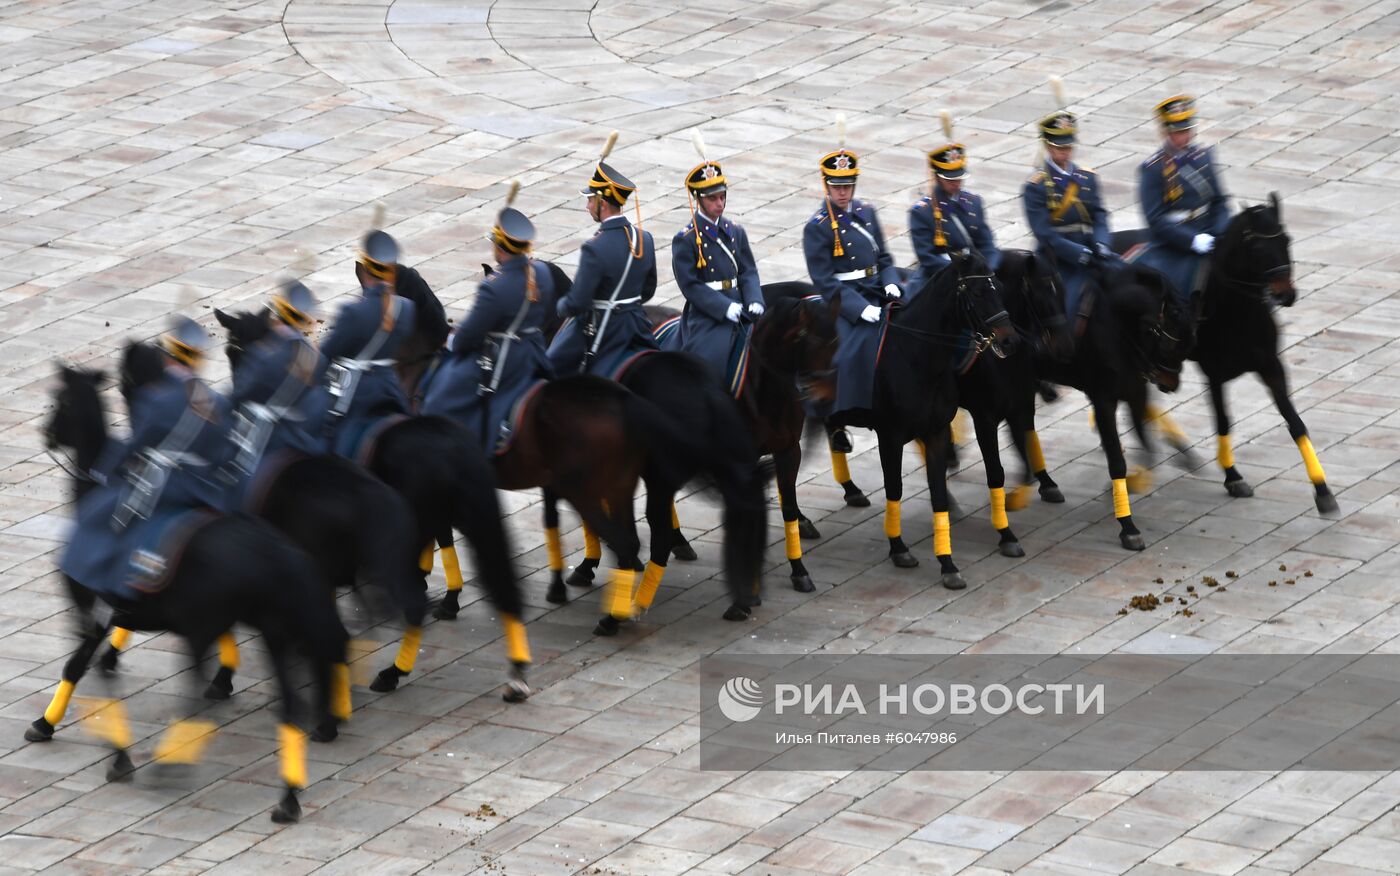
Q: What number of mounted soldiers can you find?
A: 10